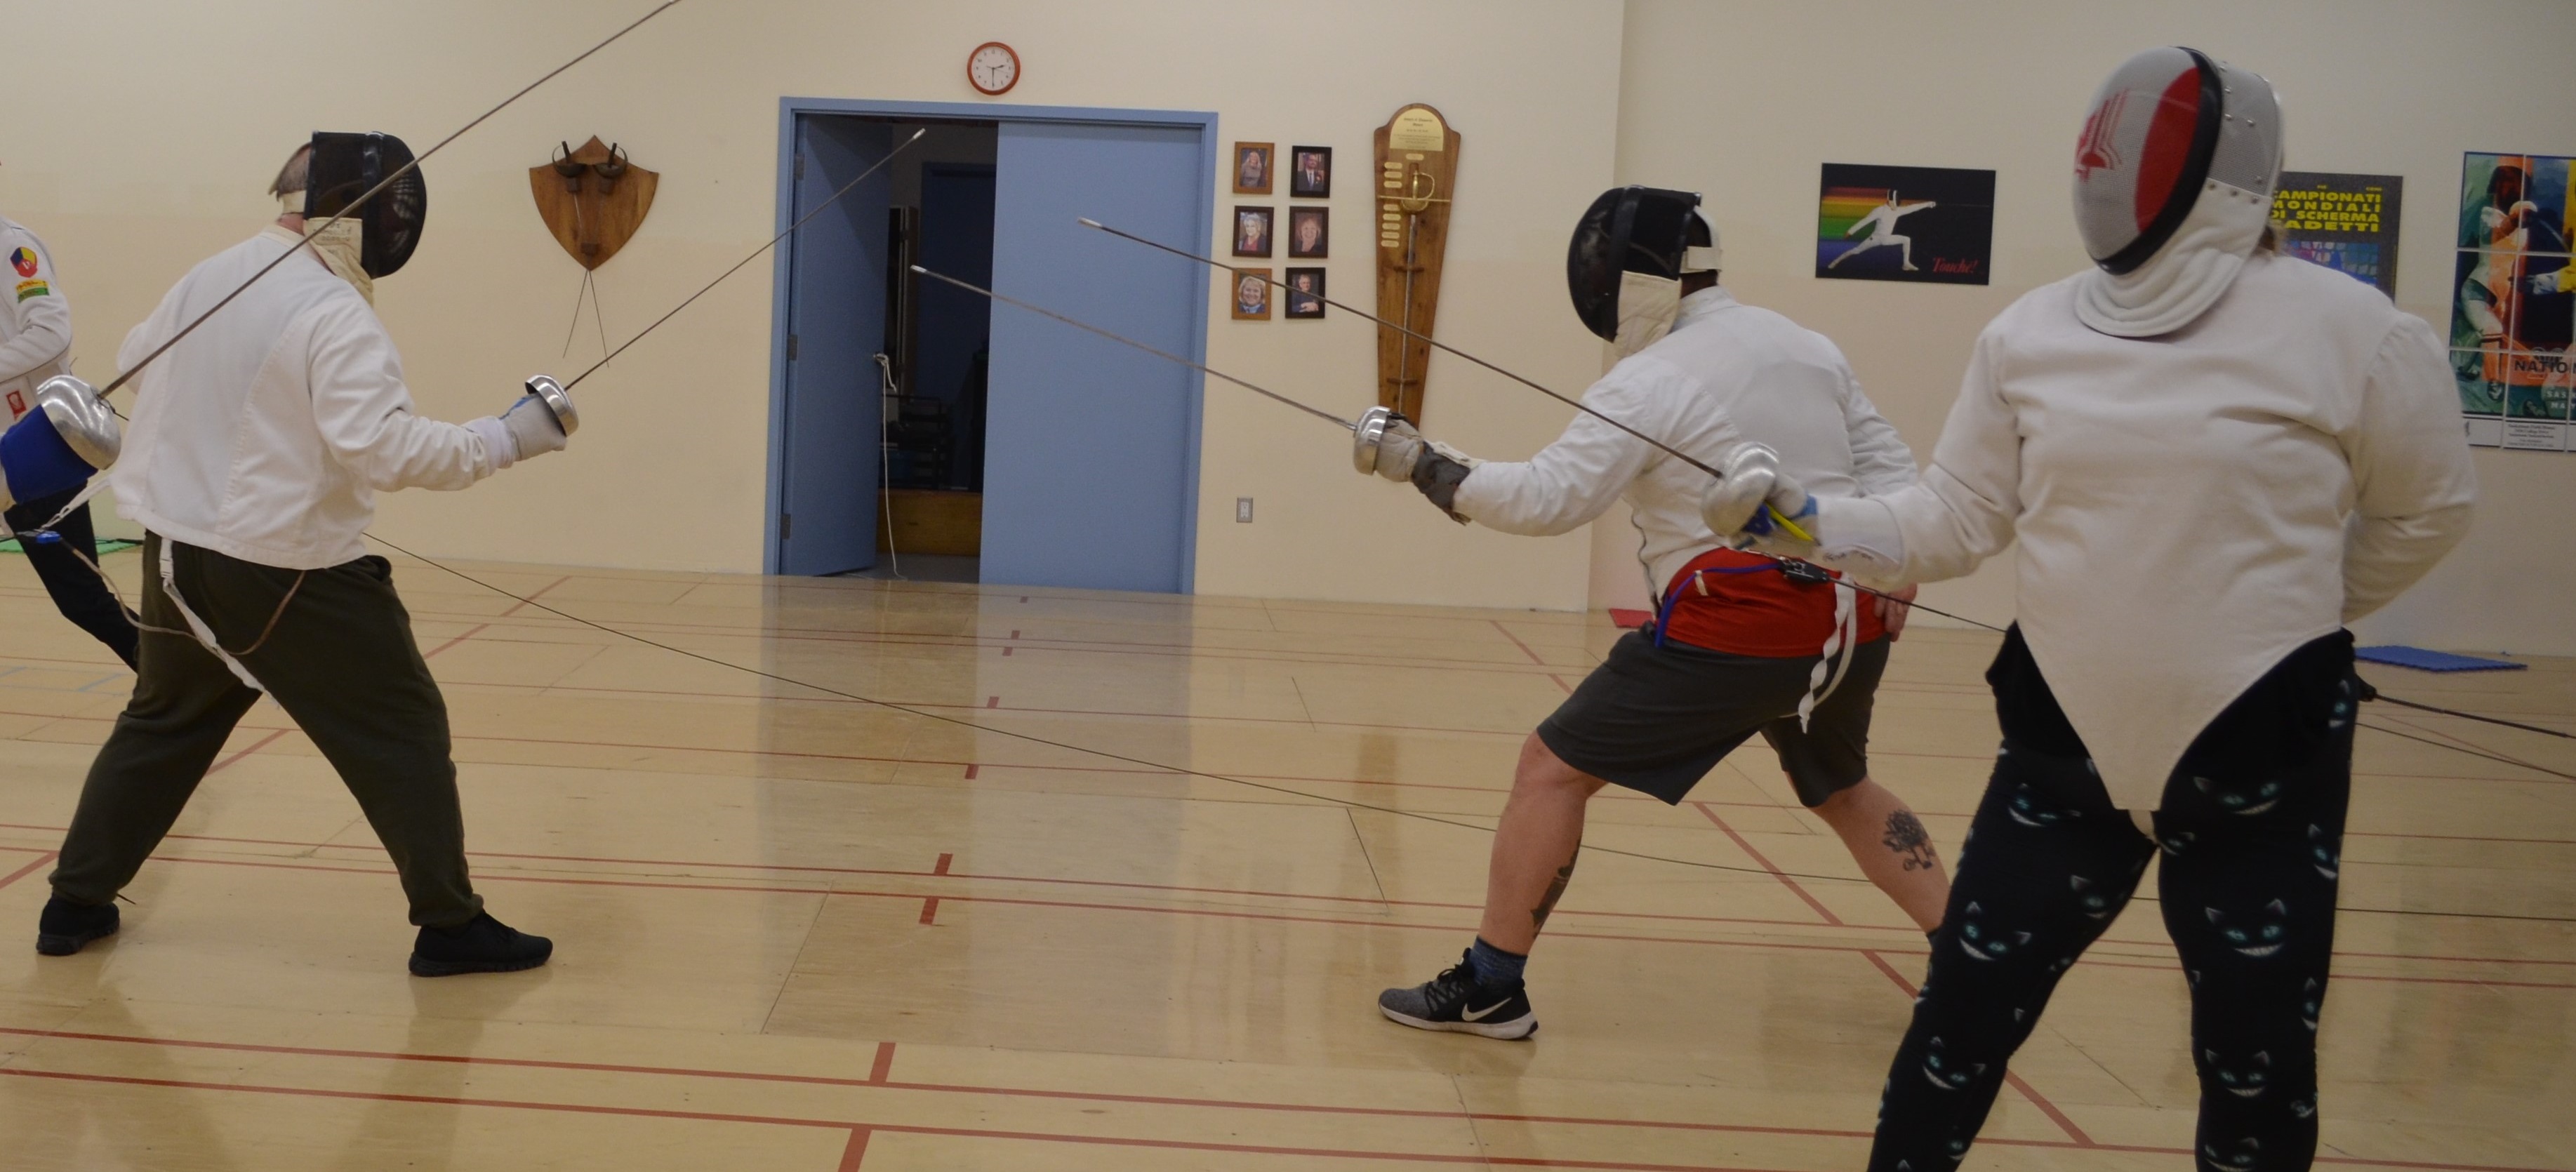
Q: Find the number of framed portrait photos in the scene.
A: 6